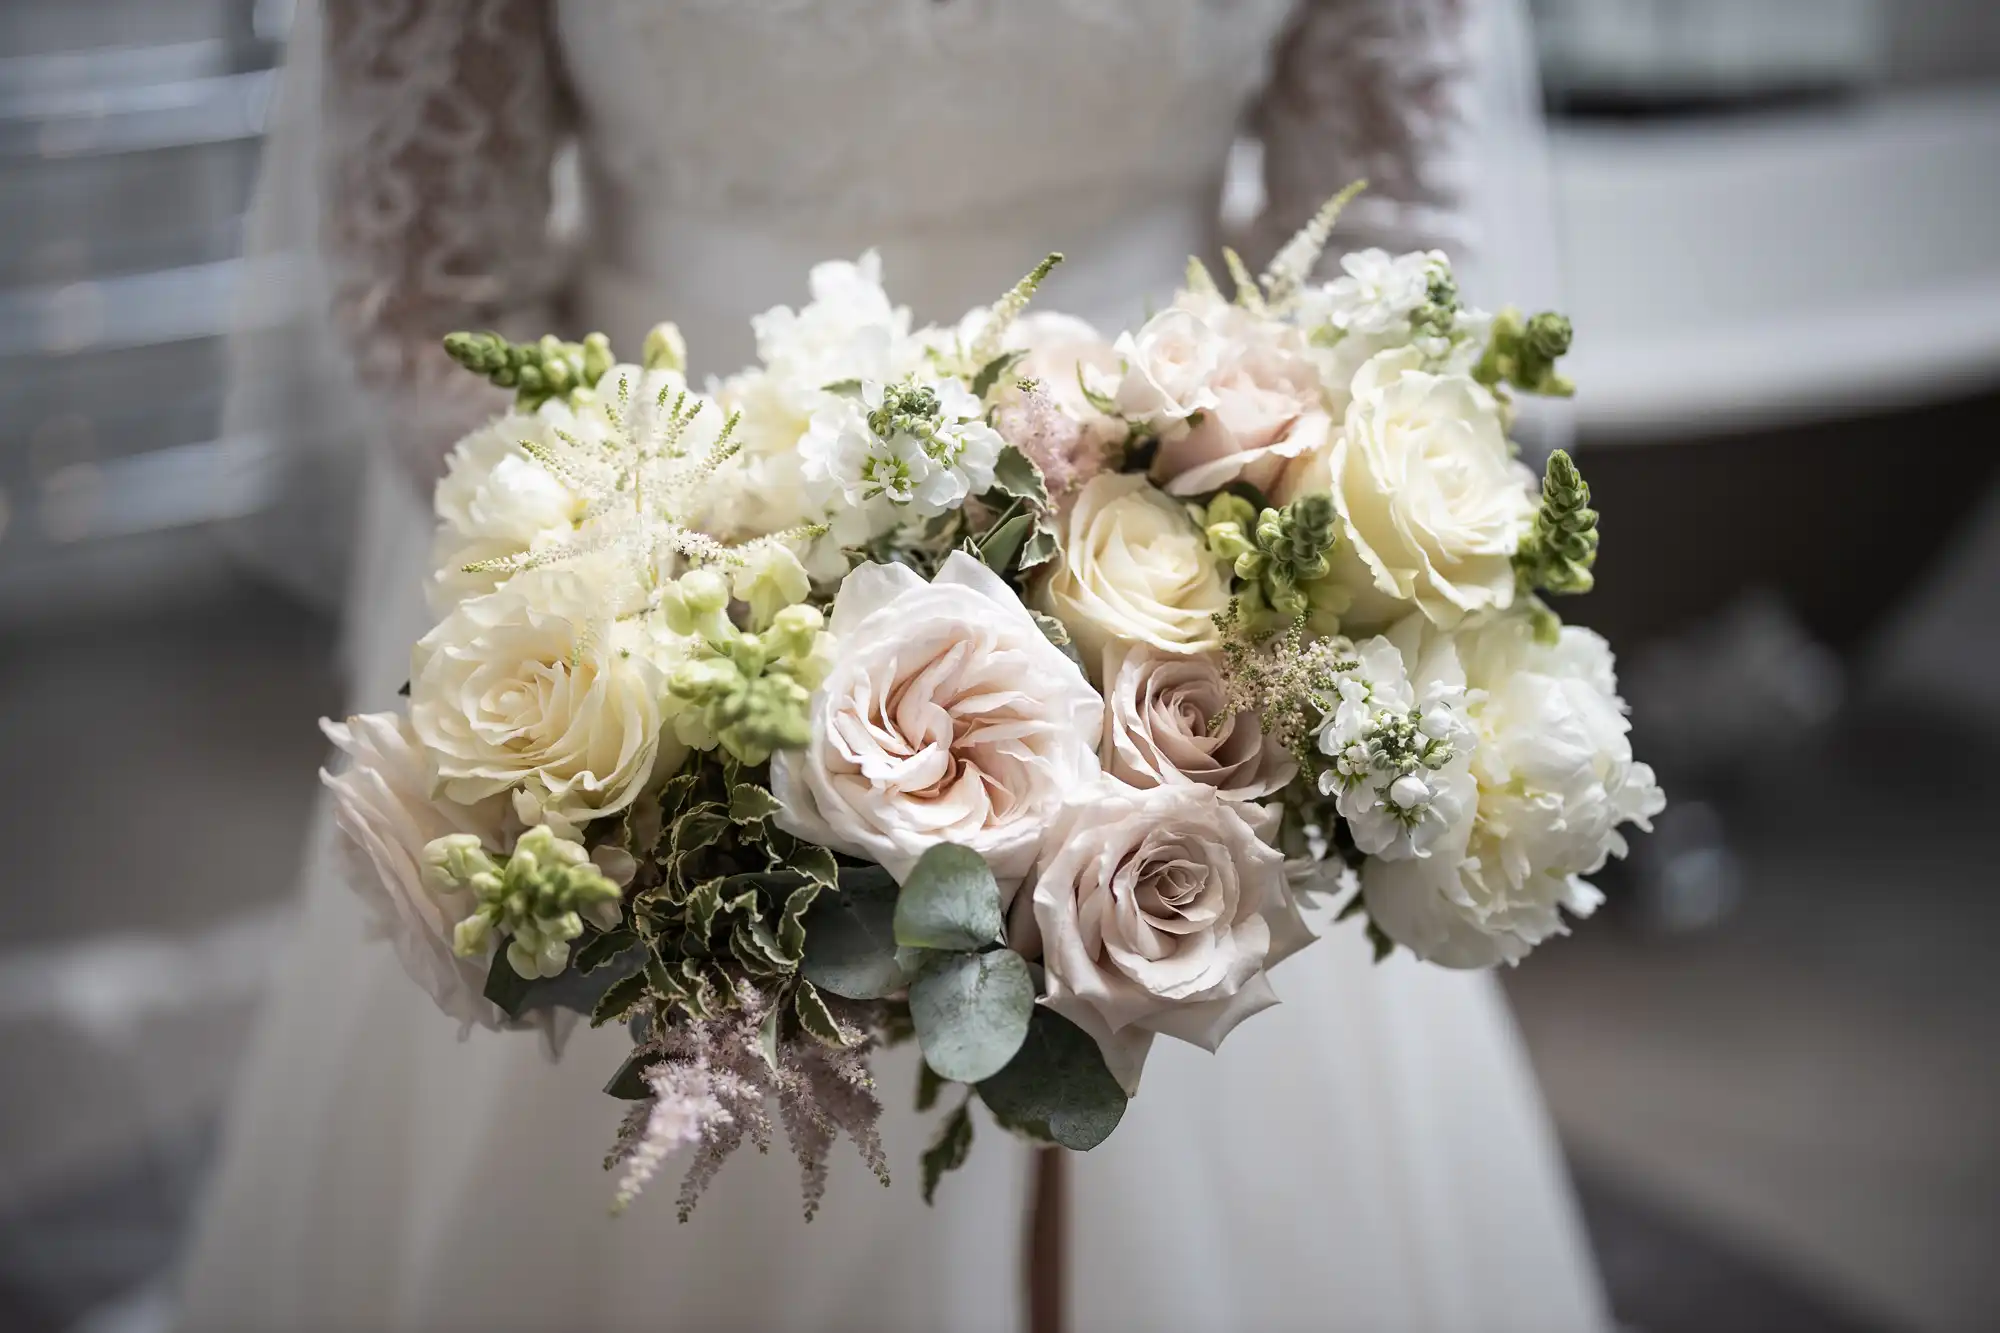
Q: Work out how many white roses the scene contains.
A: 3